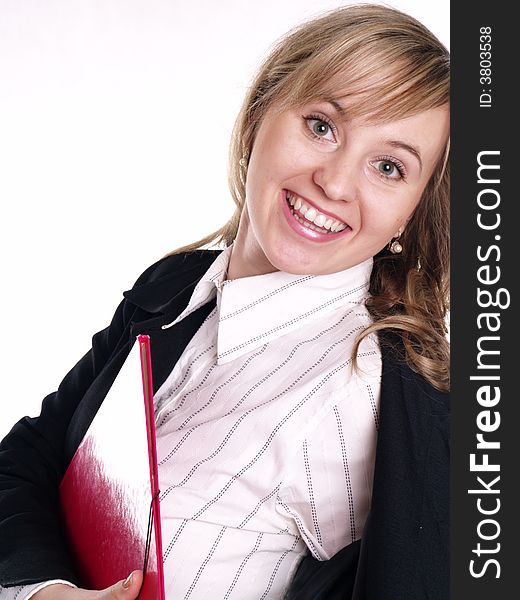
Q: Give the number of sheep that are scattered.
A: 0